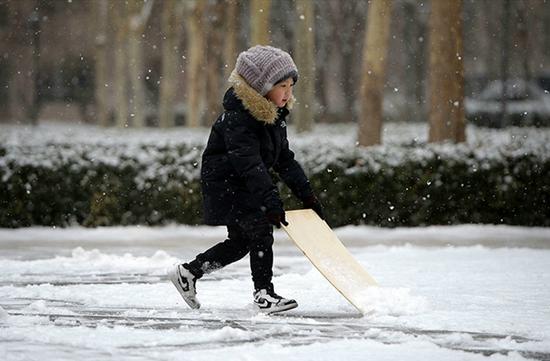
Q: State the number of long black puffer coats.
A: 1